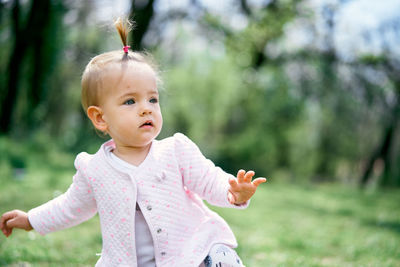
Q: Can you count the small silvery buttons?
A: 3